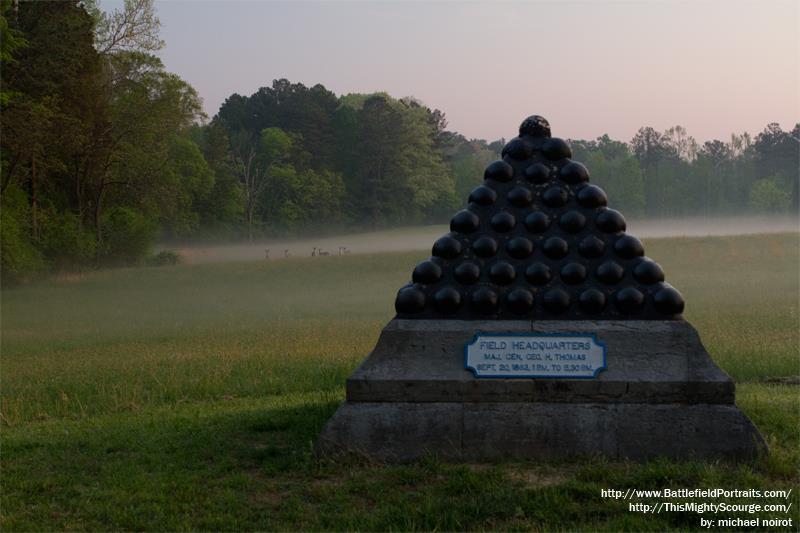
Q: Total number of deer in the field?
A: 6